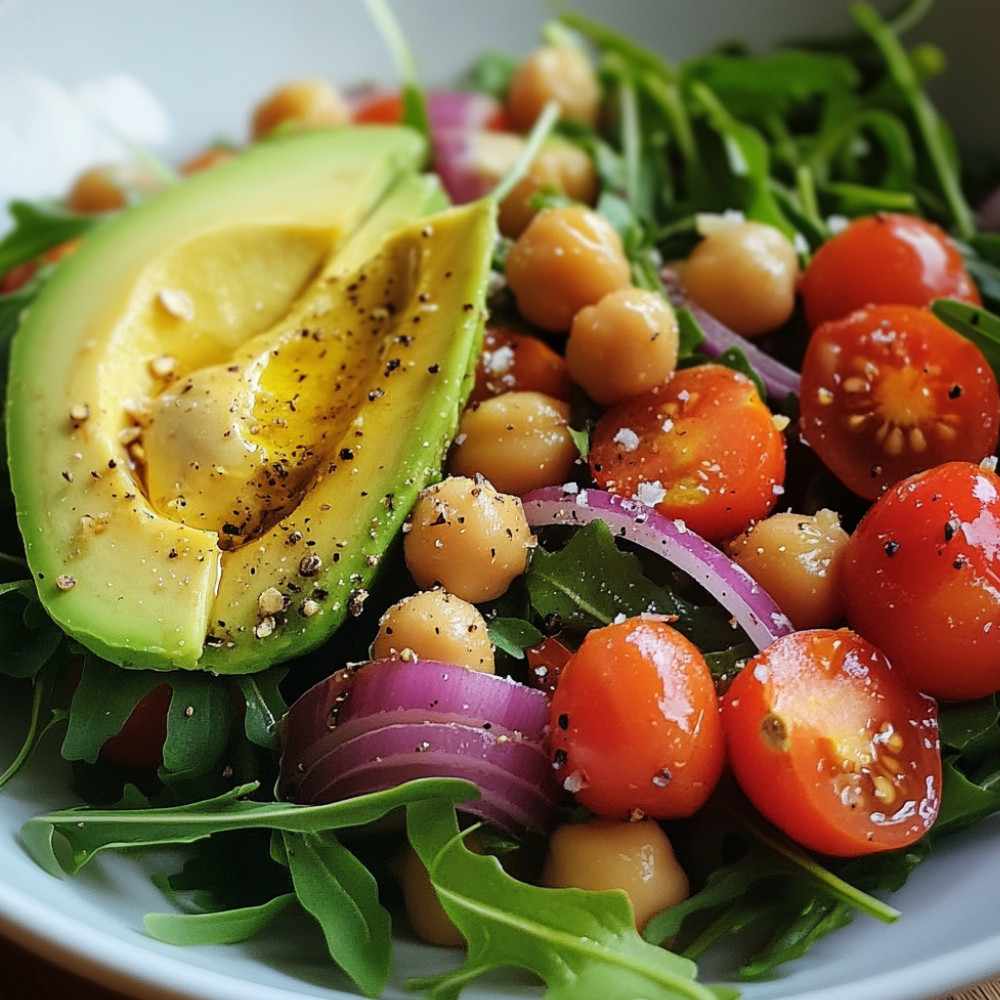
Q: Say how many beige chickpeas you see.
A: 13